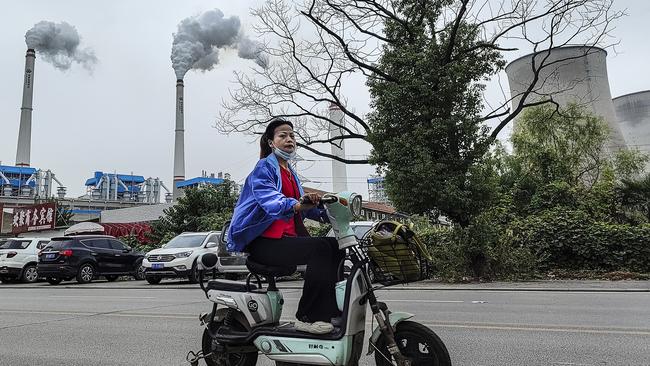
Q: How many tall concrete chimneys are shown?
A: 3